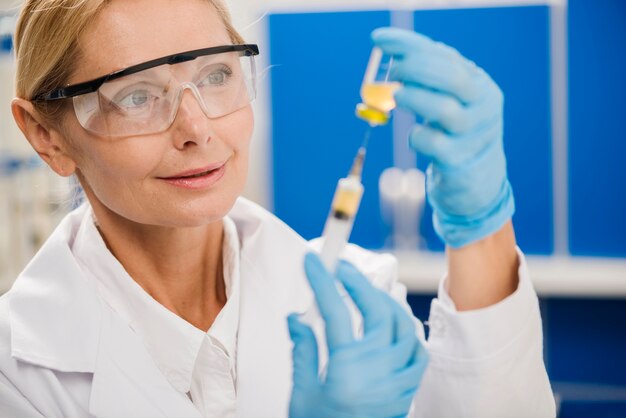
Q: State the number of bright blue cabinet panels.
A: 3